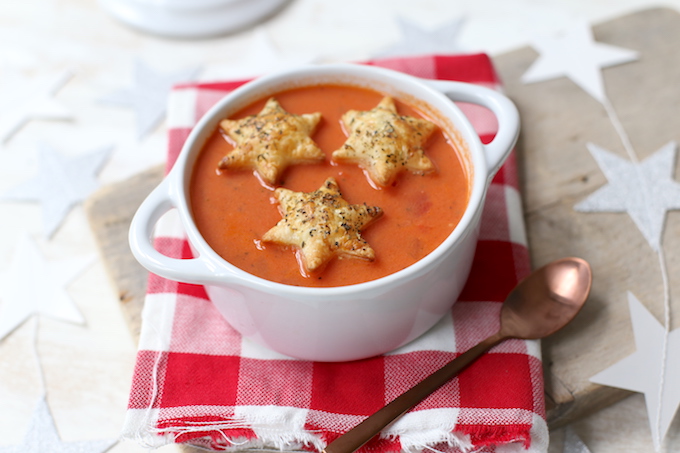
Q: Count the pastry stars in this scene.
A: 3